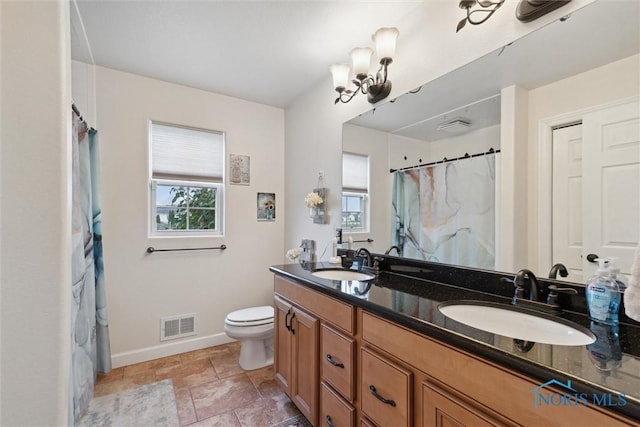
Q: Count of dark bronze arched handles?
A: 5